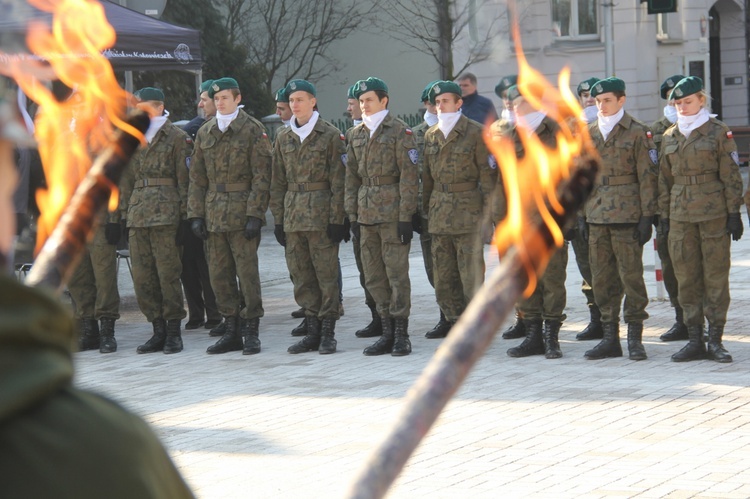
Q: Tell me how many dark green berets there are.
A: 15